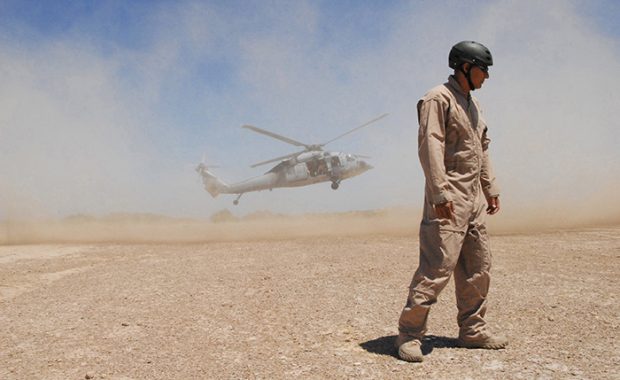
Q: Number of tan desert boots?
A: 2